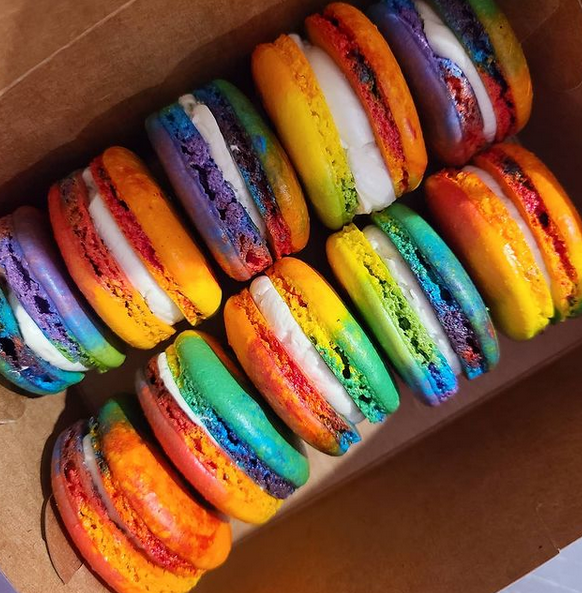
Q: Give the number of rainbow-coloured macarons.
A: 10